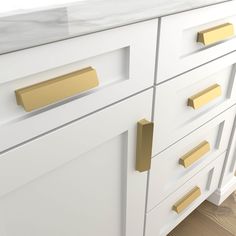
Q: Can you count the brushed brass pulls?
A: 6